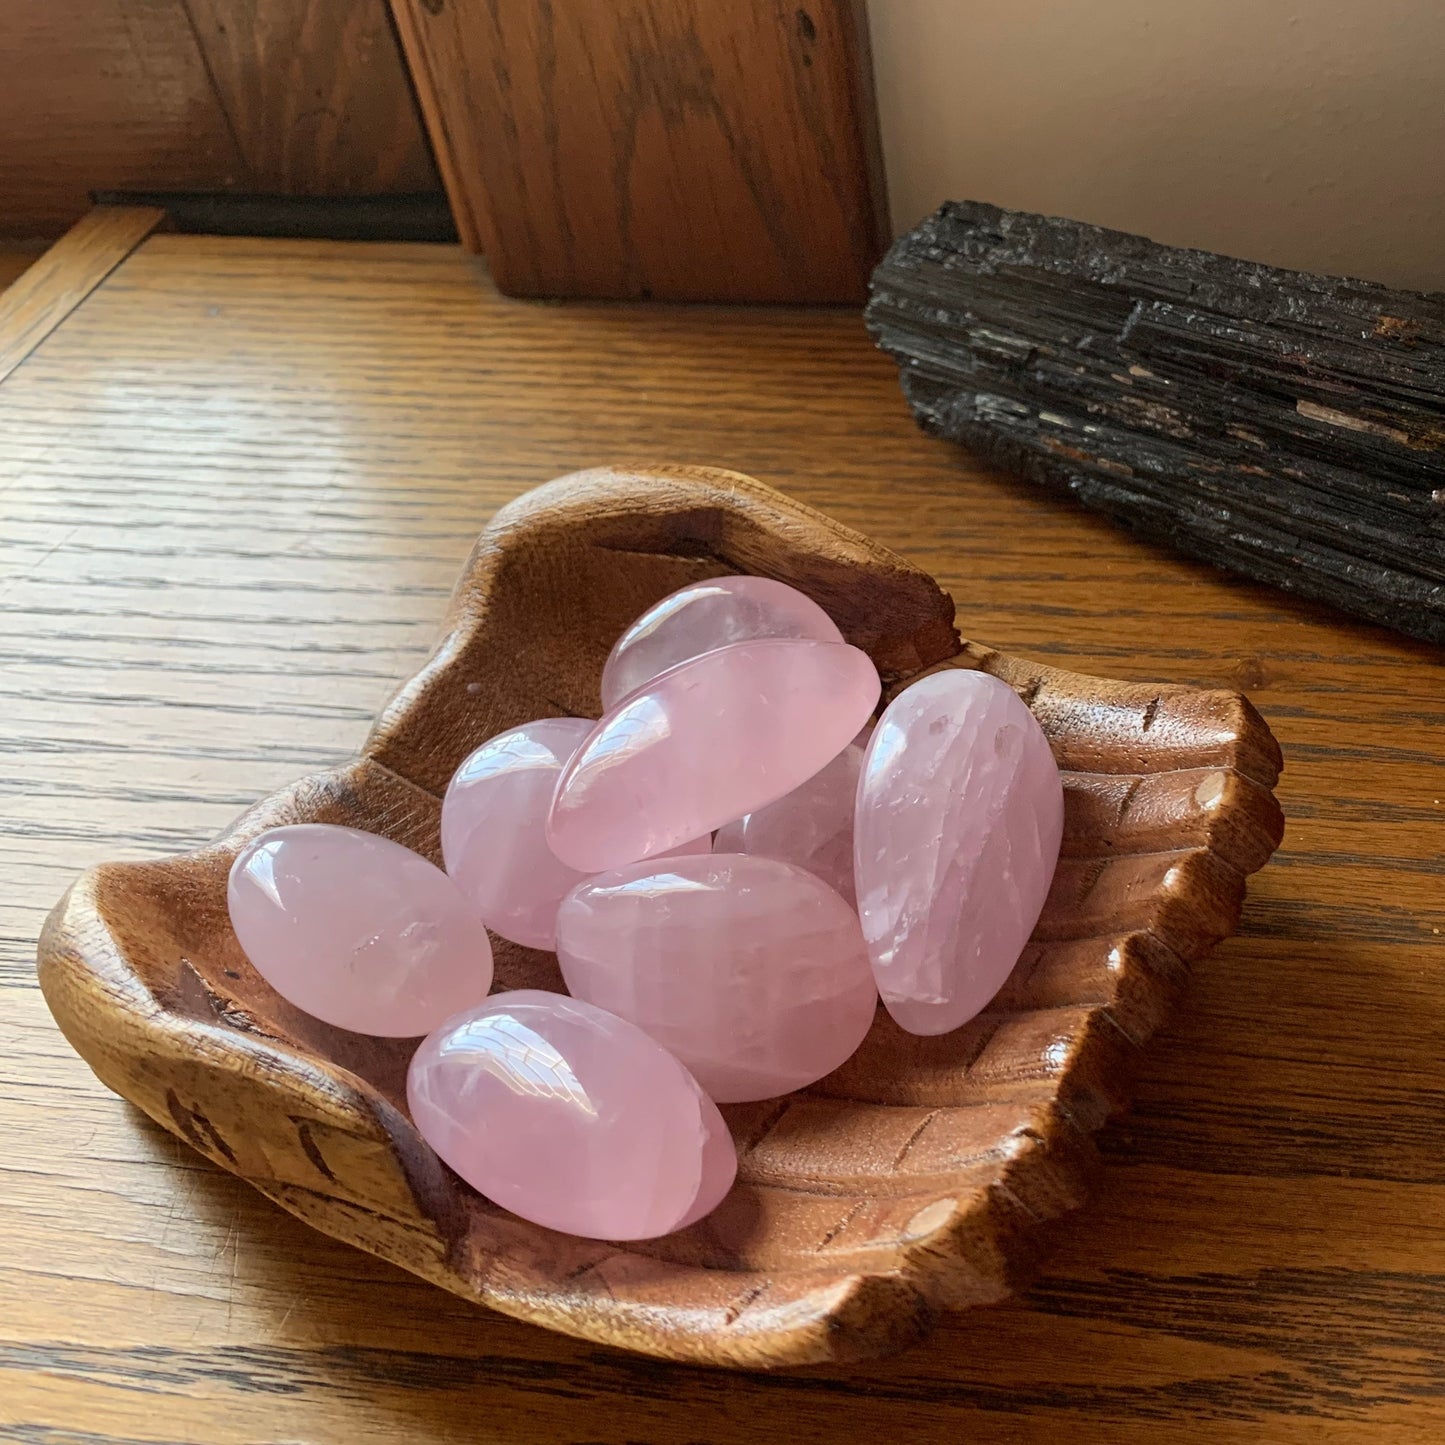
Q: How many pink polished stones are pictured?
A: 8